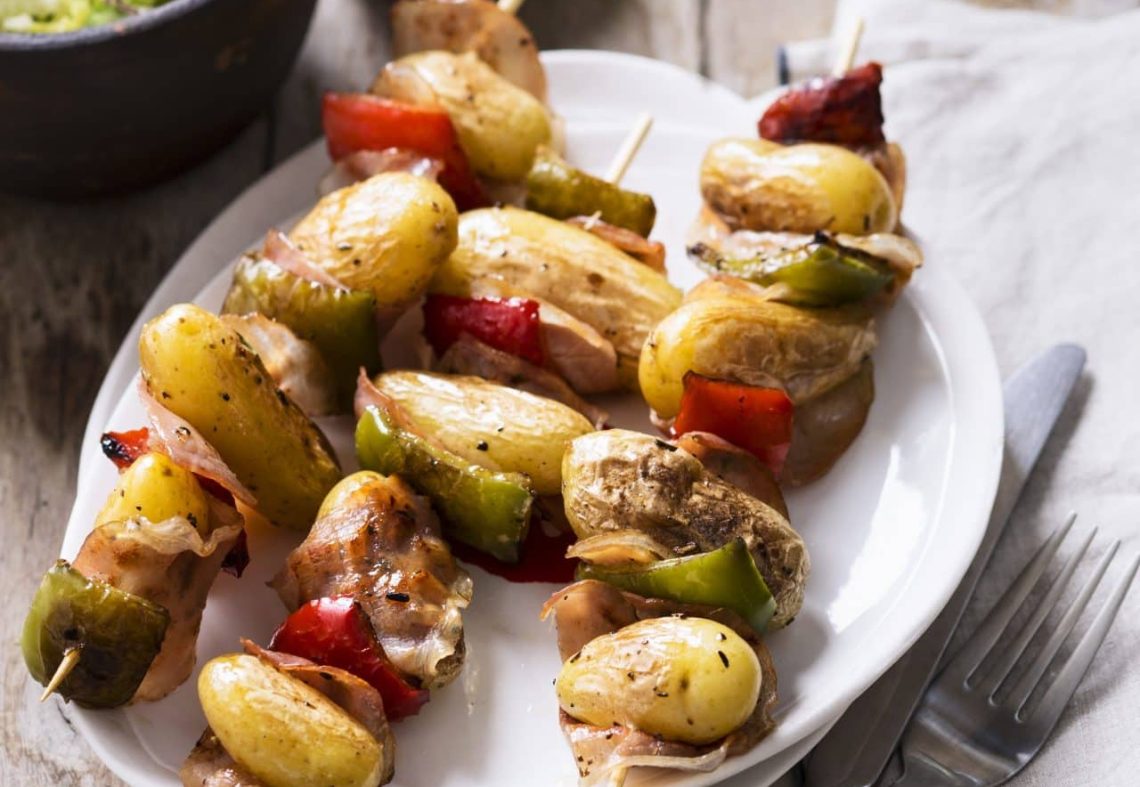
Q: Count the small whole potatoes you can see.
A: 12